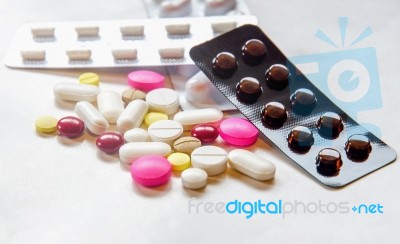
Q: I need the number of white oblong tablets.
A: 7